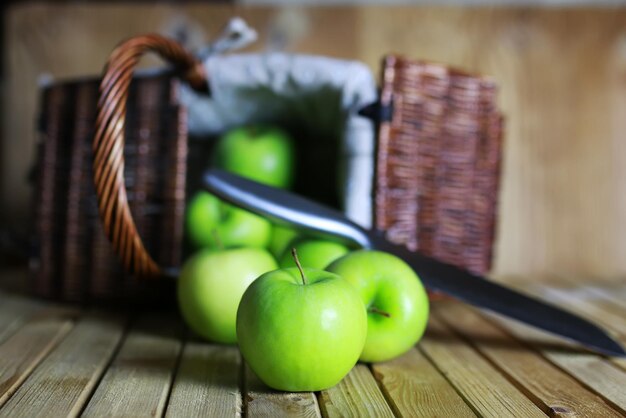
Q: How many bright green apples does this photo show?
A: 7